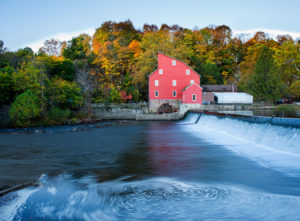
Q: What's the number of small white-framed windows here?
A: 9